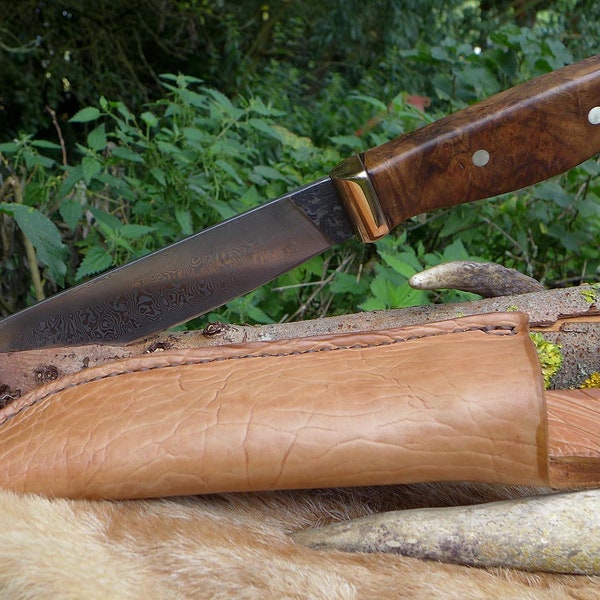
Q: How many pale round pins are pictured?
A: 2